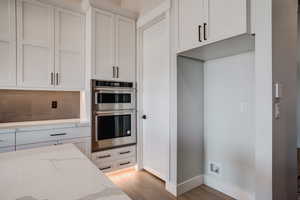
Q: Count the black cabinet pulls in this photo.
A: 11